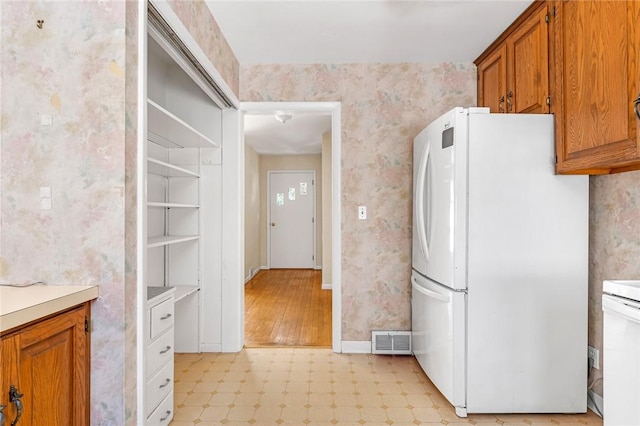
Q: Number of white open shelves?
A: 5